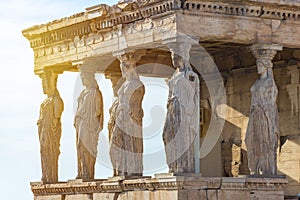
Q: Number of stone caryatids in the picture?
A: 6